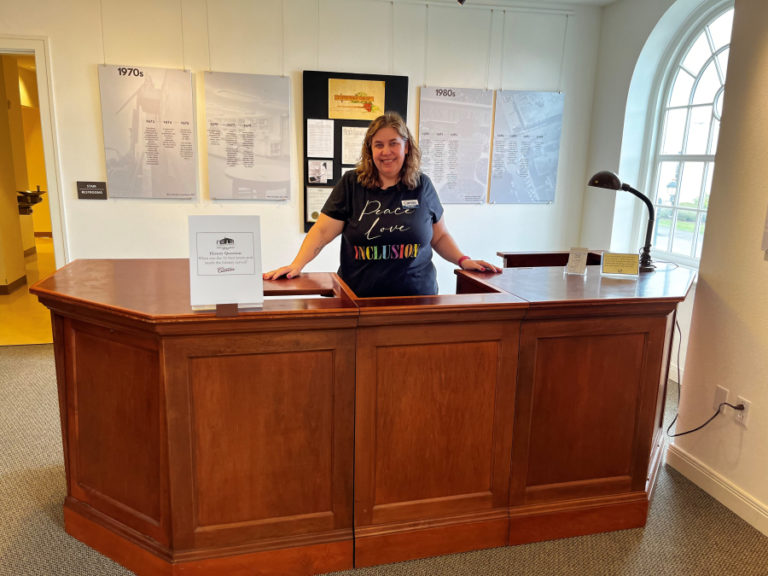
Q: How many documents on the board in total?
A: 6